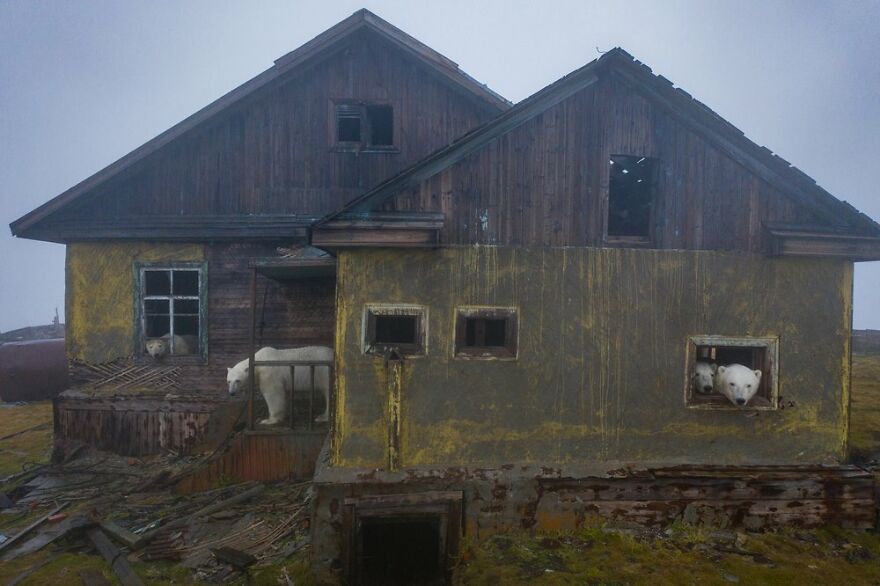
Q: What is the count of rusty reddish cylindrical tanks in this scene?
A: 1